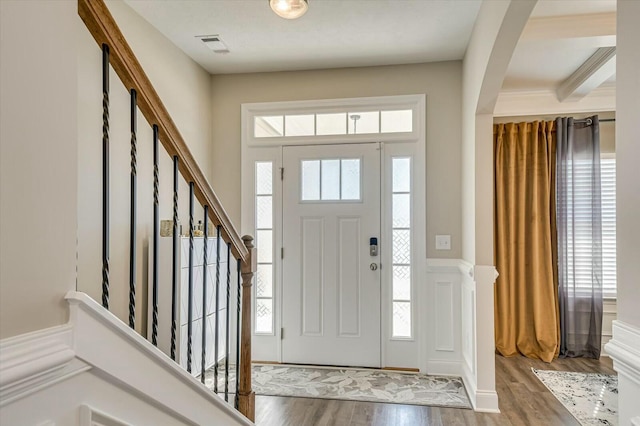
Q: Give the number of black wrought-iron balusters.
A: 9